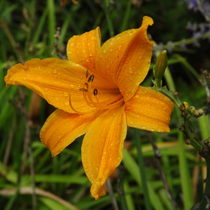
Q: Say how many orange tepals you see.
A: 6